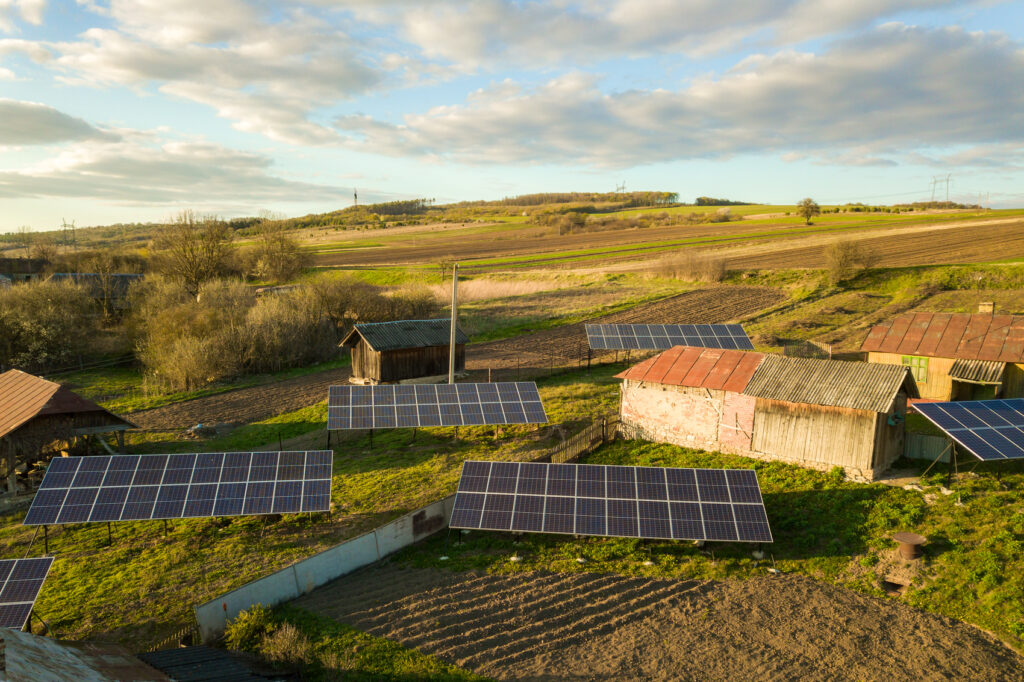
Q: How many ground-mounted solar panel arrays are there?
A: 6